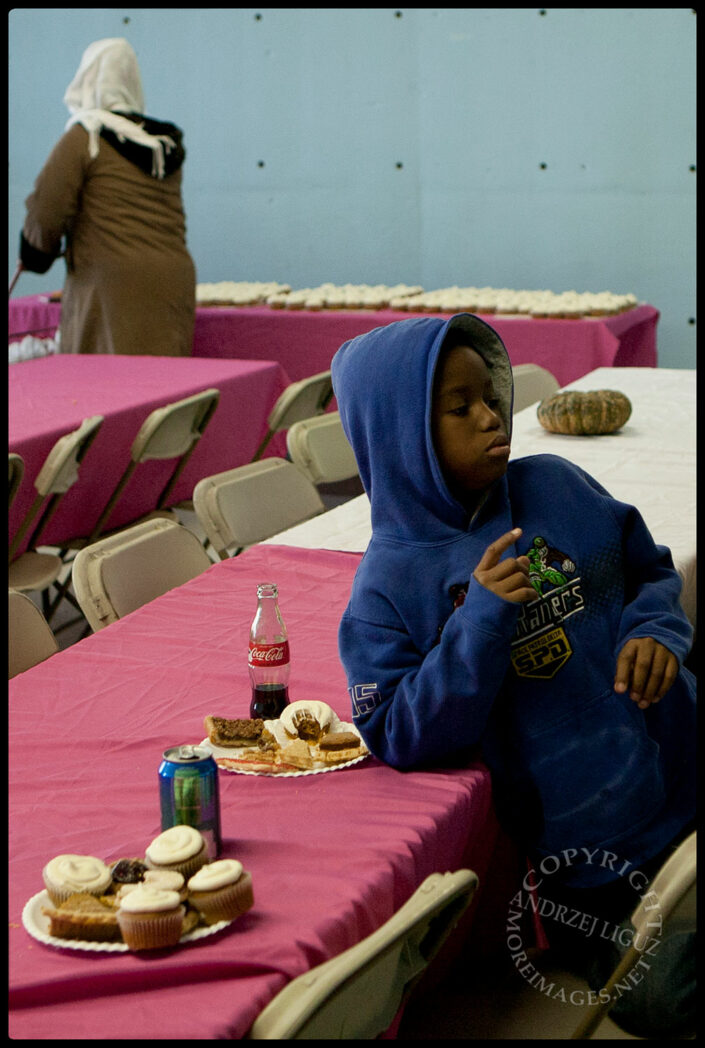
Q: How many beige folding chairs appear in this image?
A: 11